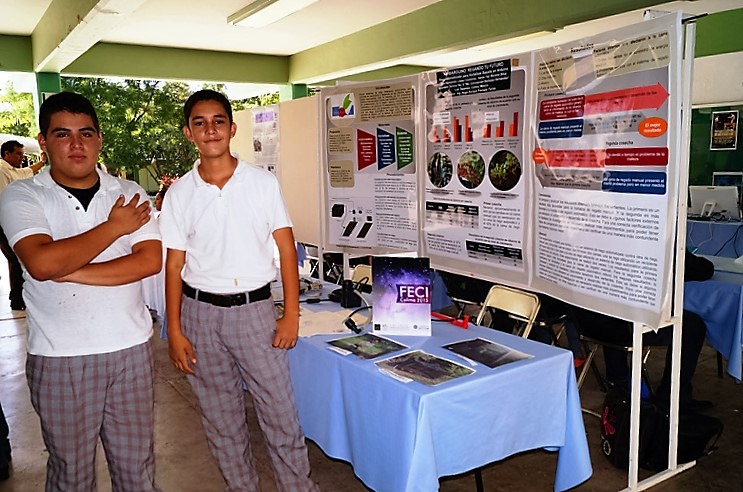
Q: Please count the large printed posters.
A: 3